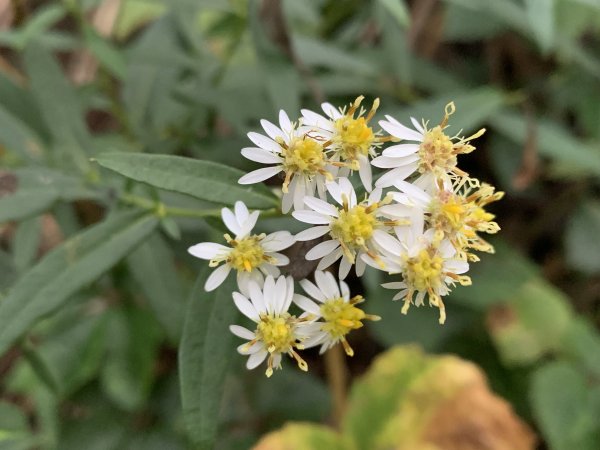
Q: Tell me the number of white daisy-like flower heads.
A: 9